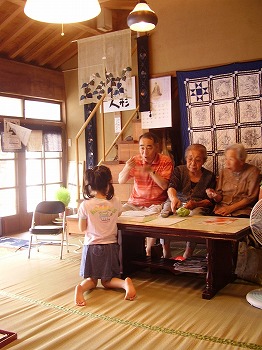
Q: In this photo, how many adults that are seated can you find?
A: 3